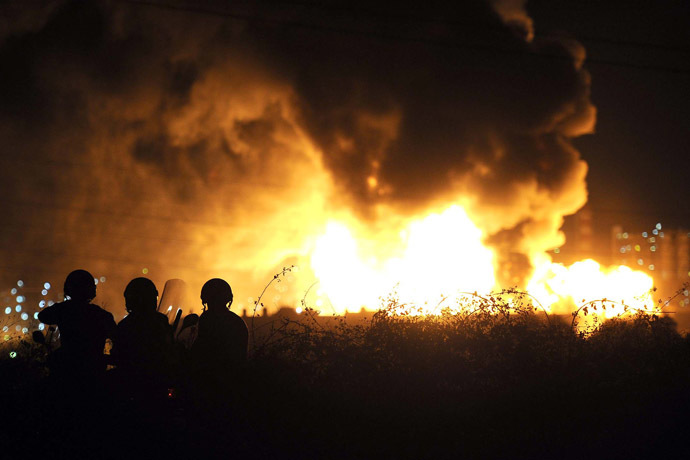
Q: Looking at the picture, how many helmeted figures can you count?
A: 3